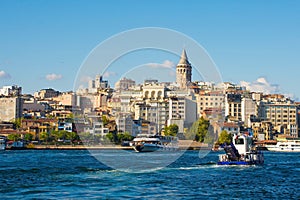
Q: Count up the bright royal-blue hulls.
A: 1